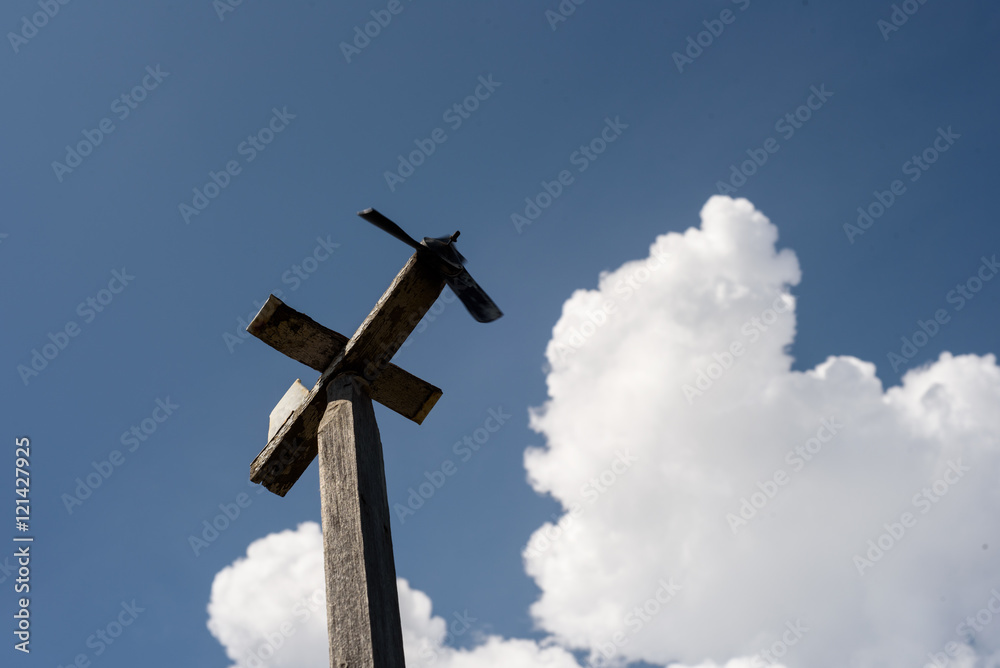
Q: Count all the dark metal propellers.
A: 1